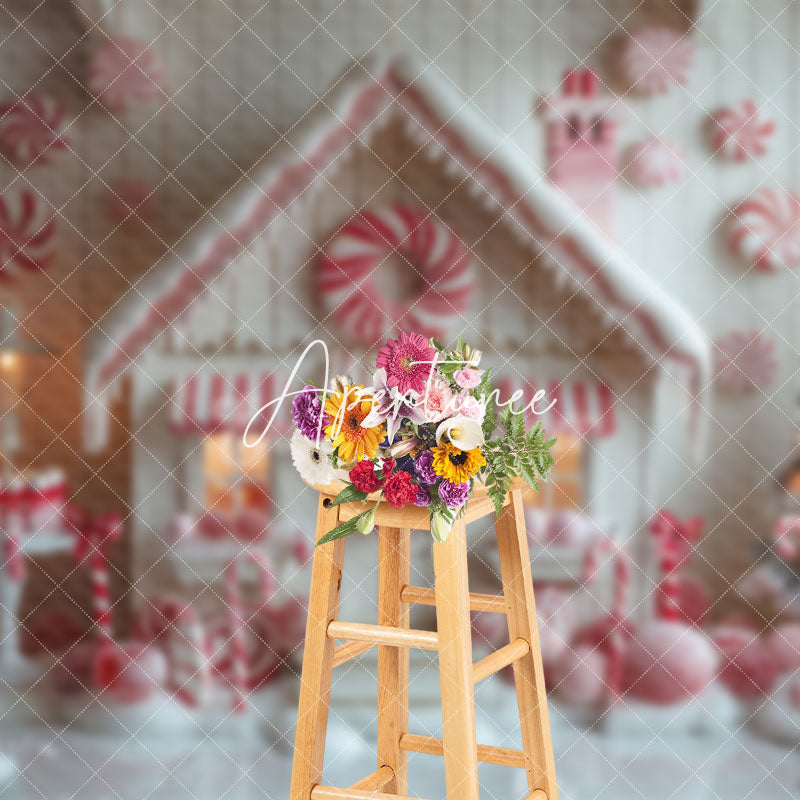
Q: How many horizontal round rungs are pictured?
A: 8